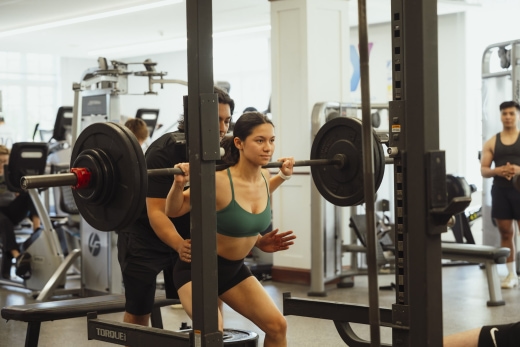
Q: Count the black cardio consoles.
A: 3